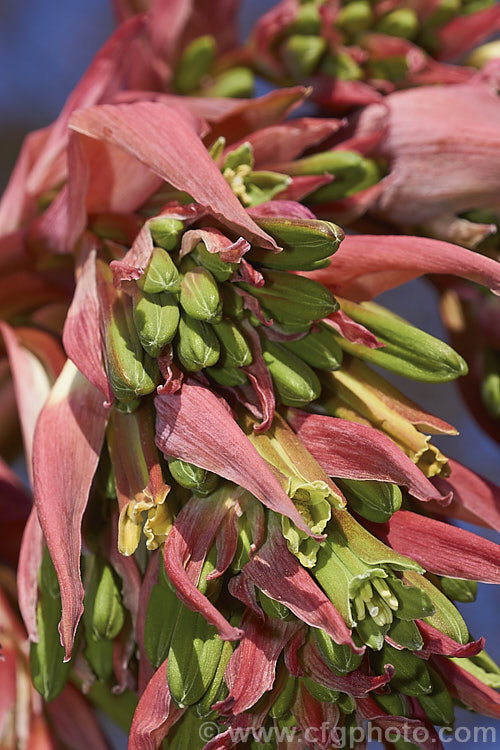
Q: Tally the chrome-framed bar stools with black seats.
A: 0